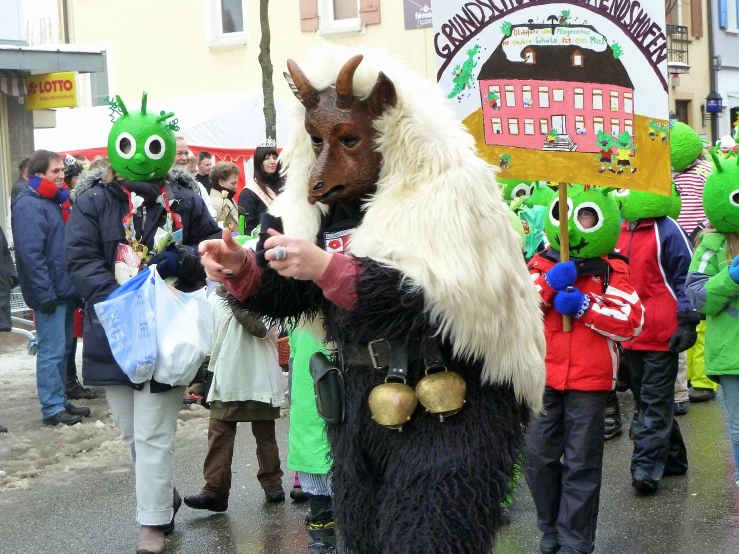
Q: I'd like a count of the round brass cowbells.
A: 2